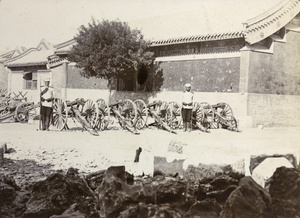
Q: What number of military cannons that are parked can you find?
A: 5